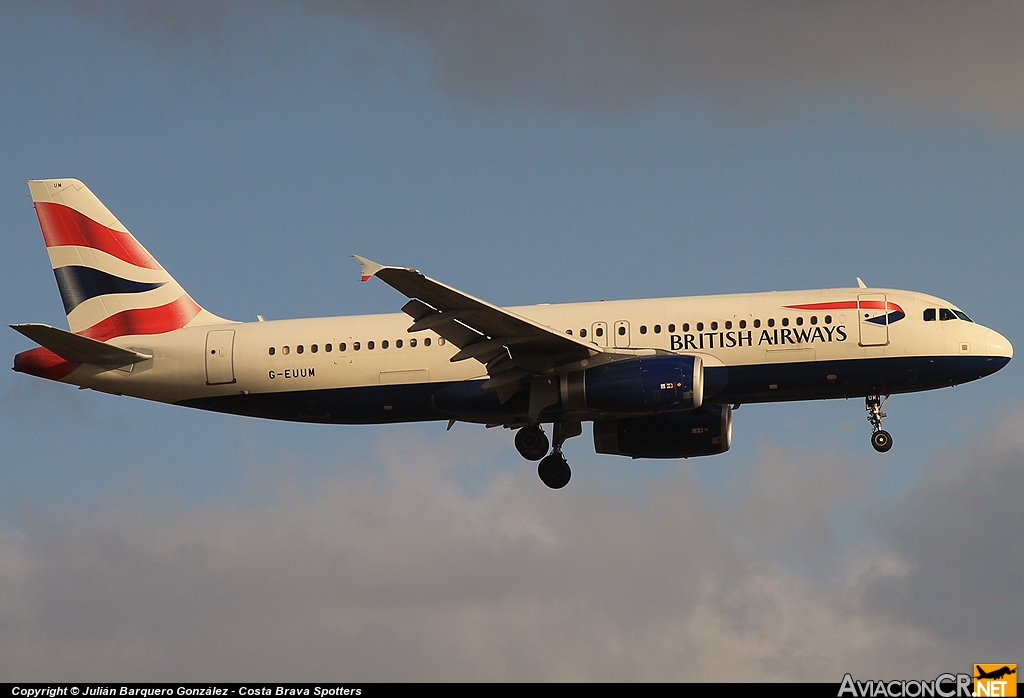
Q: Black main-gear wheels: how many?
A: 2